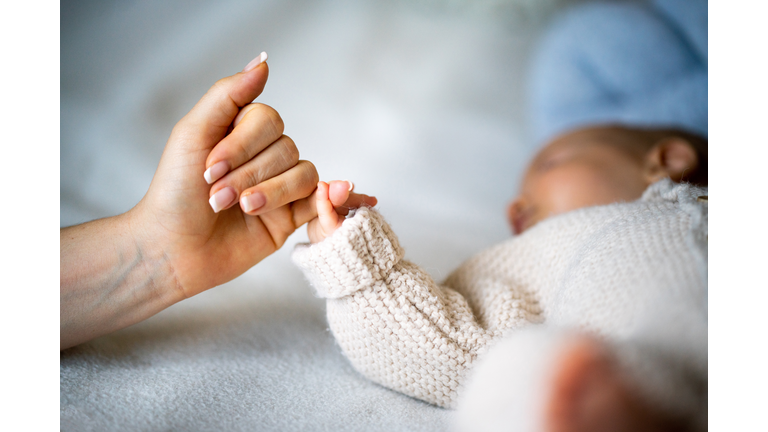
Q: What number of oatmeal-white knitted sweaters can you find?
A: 1